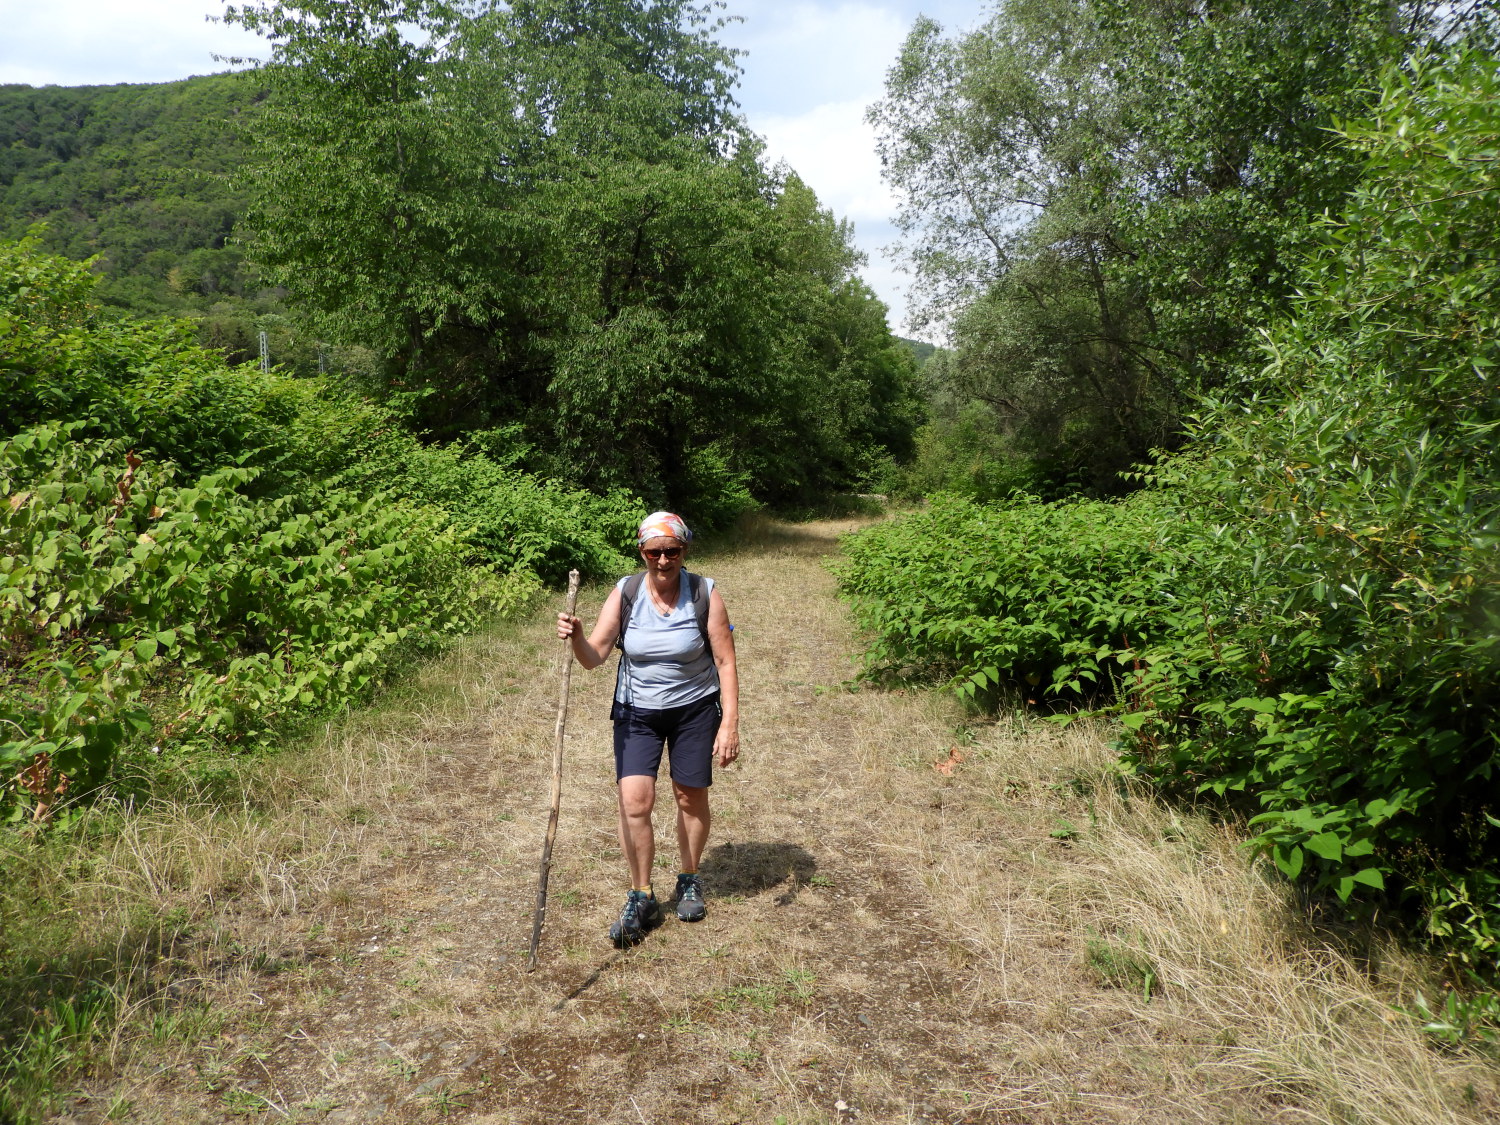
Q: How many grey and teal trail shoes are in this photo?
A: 2